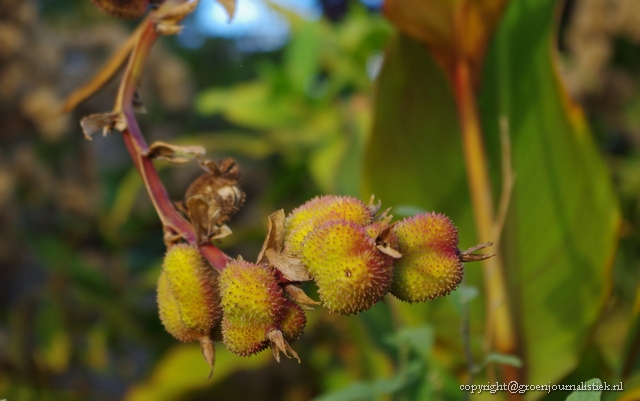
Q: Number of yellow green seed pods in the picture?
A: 5